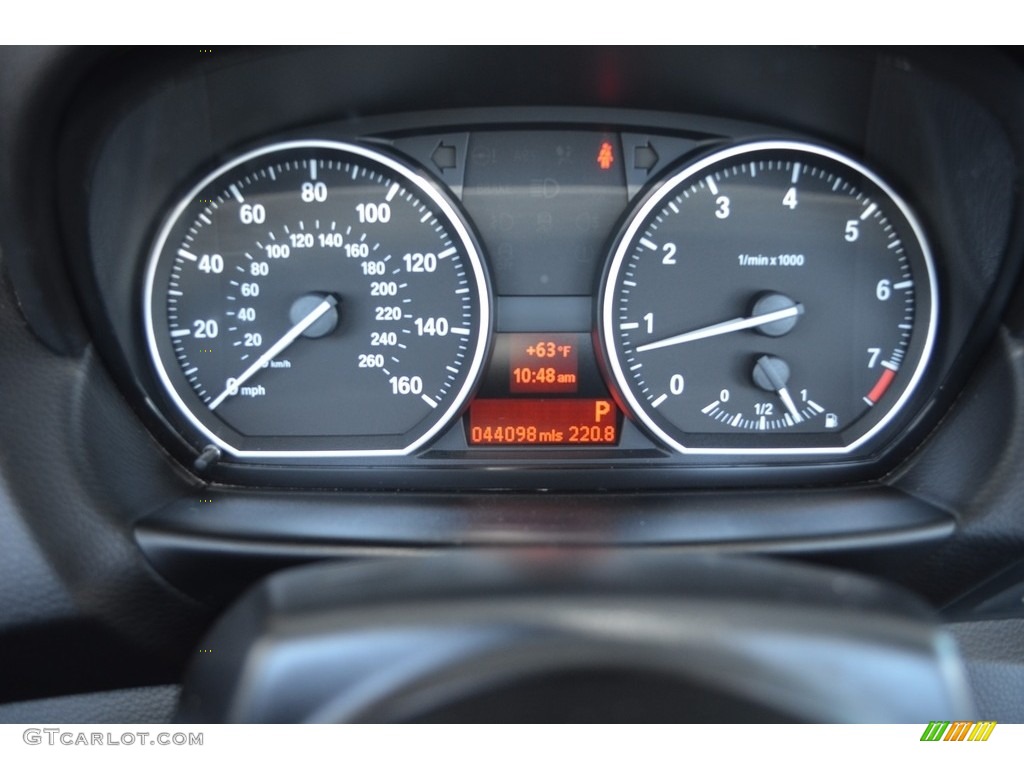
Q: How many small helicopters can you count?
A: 0